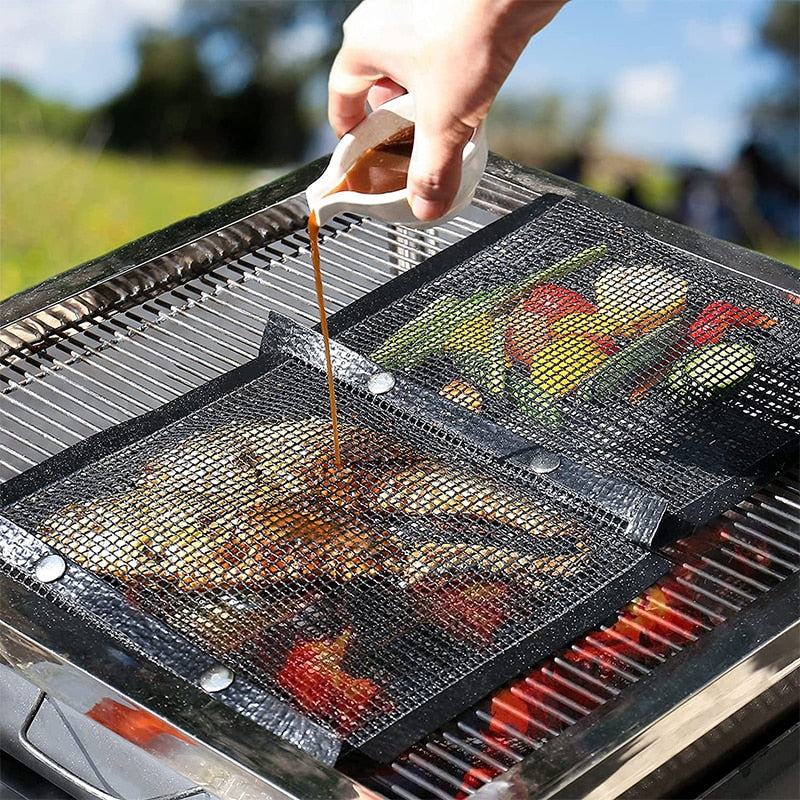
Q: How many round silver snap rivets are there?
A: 4